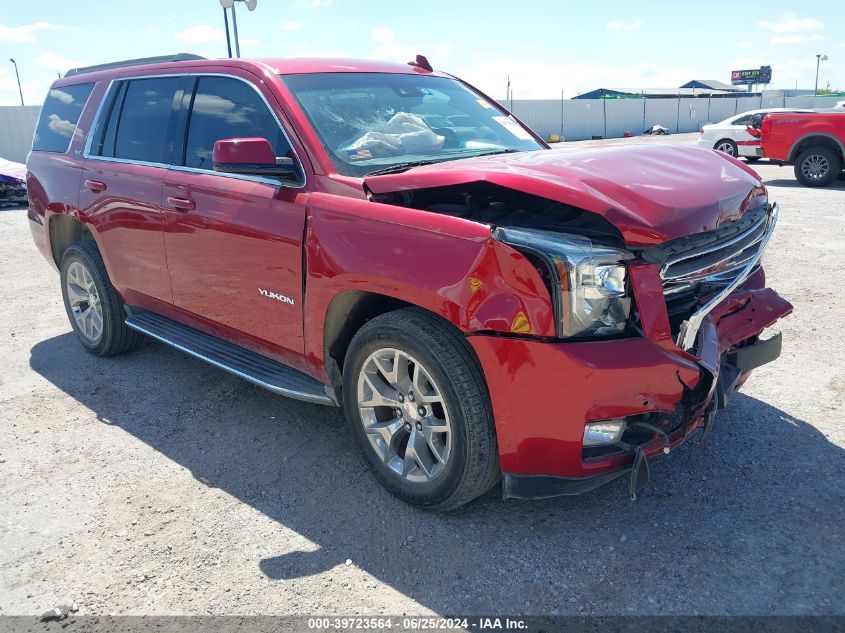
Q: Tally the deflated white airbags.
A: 1